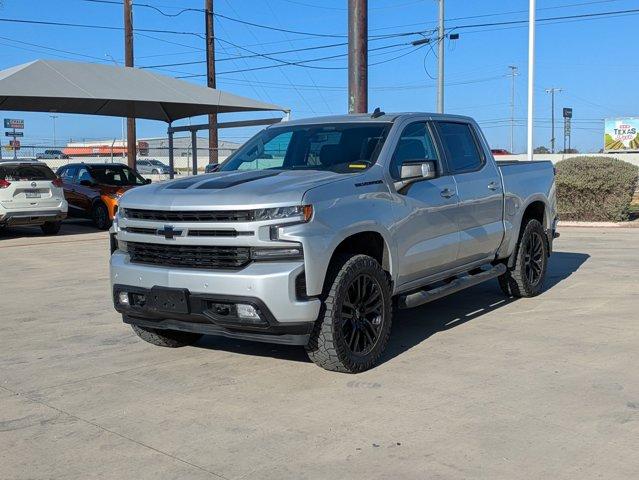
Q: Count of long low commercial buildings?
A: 1